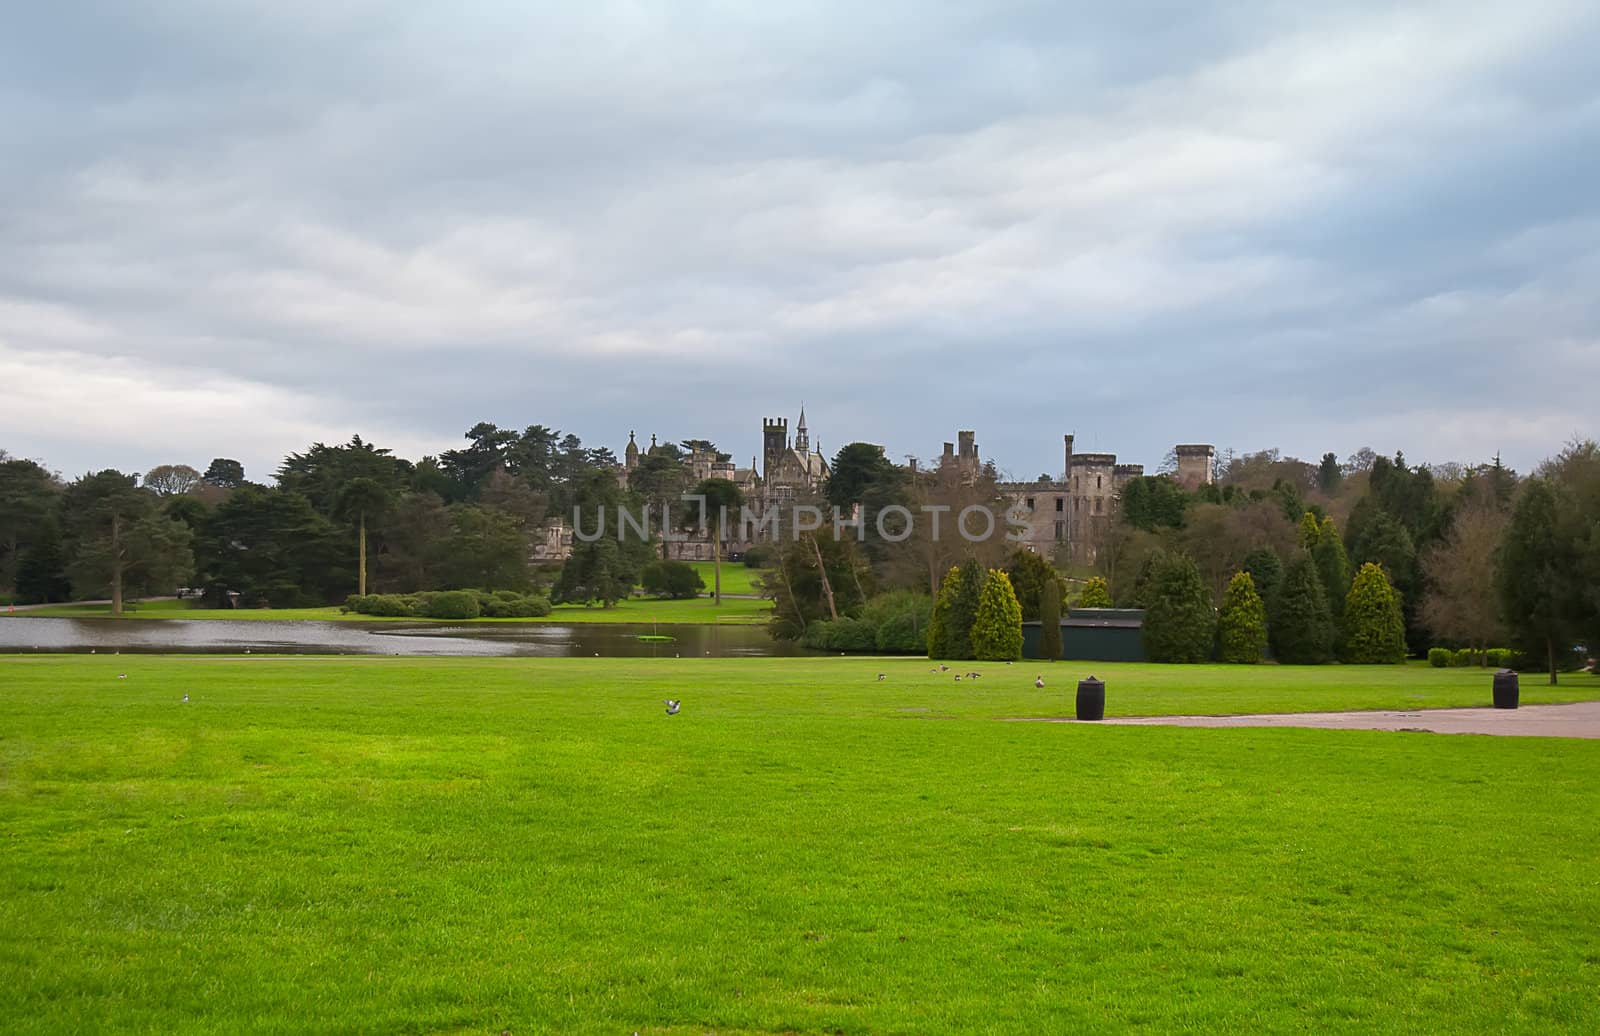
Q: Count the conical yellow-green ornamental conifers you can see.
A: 7